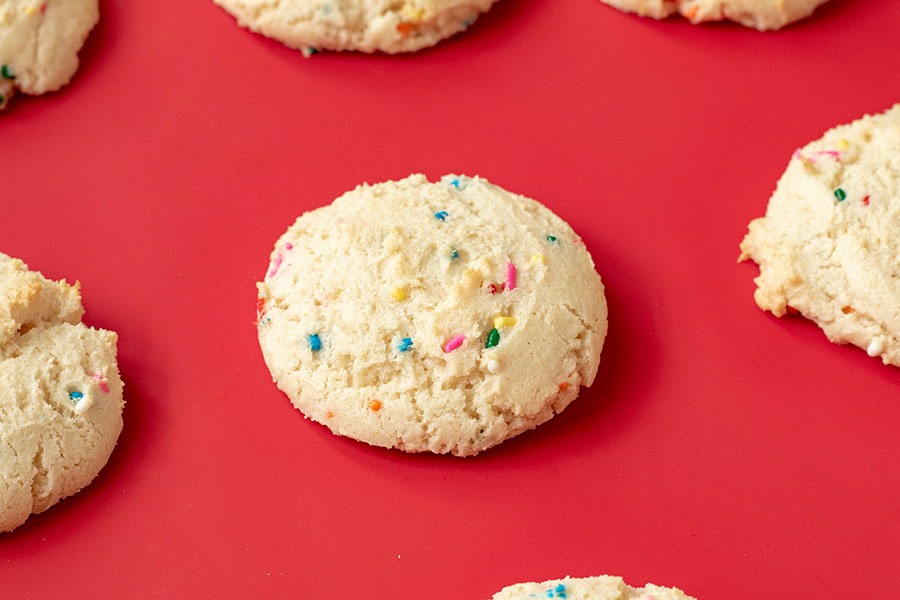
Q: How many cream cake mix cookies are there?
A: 7